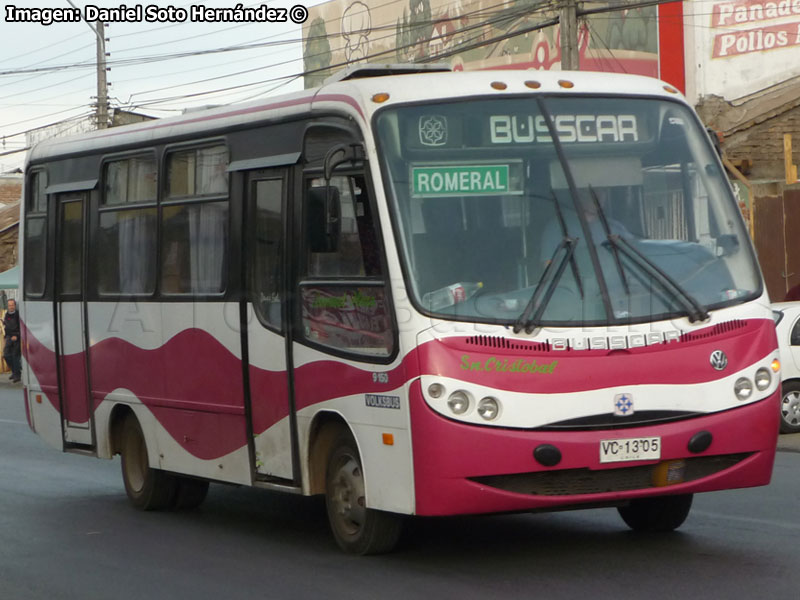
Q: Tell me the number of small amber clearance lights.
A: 5